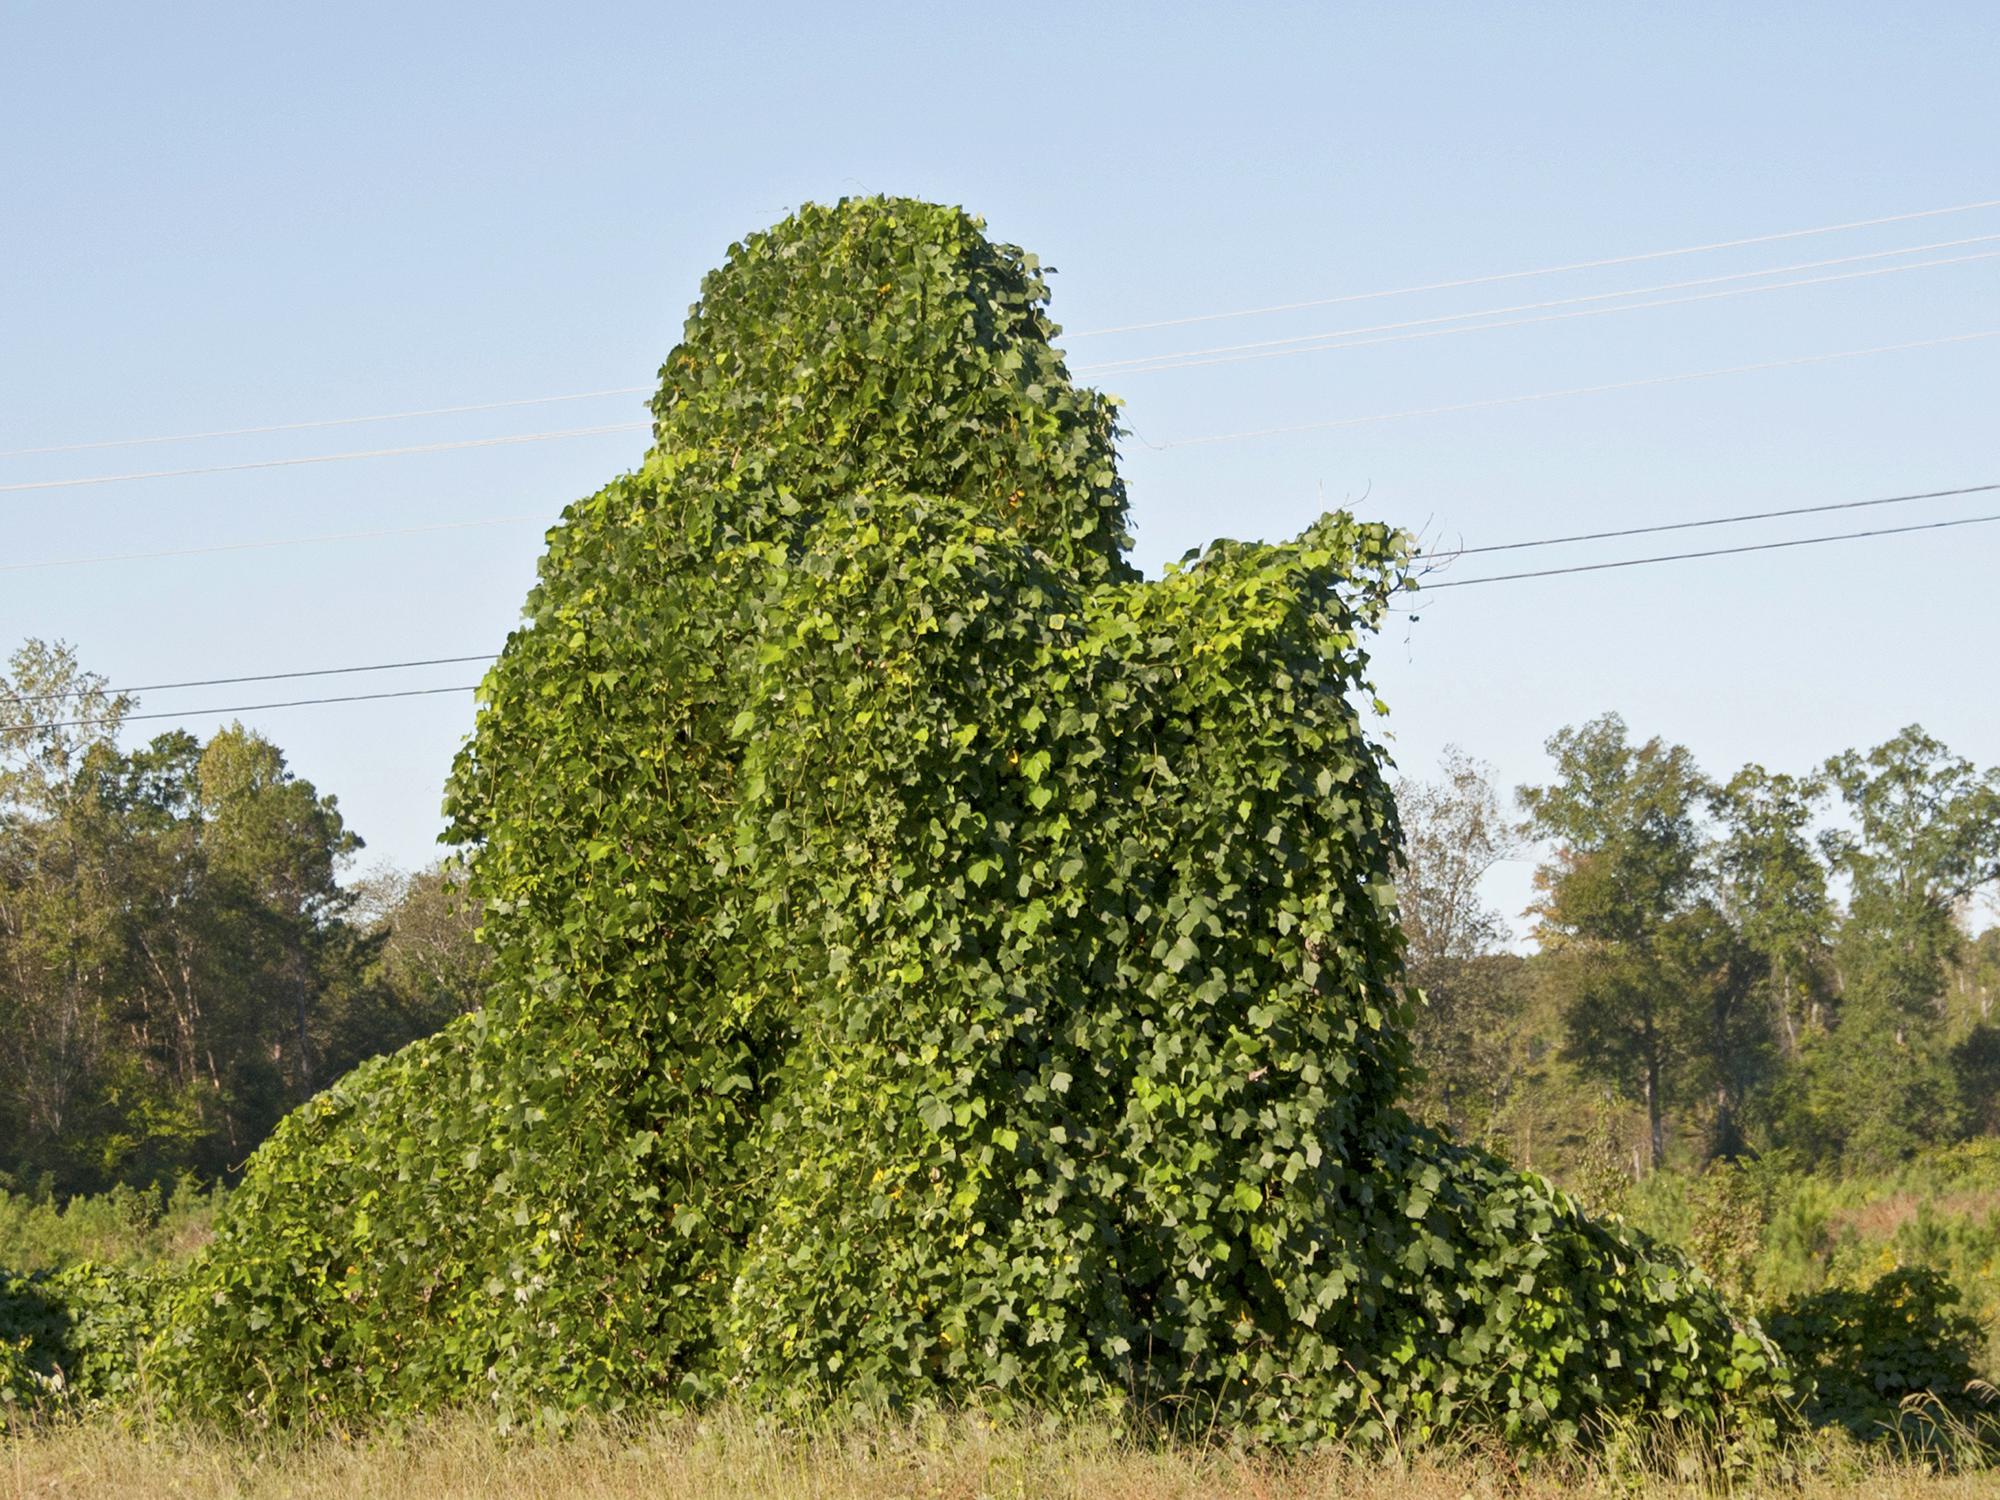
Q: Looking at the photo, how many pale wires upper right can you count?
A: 4